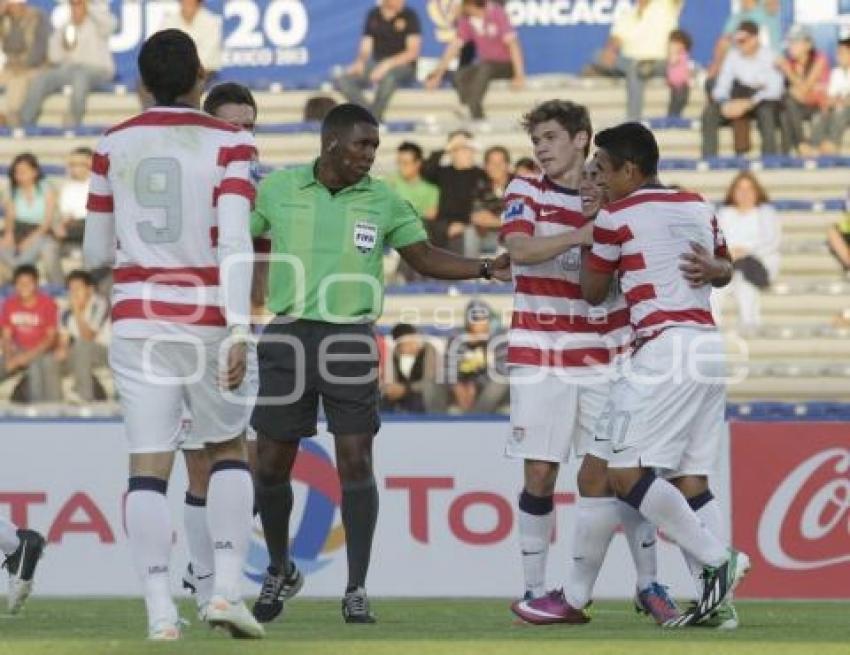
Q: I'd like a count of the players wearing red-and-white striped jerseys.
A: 5